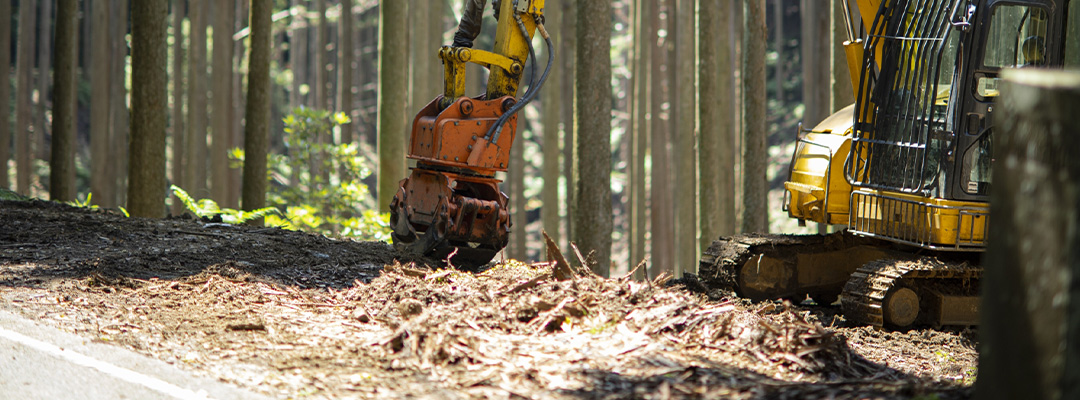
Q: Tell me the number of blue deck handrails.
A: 0